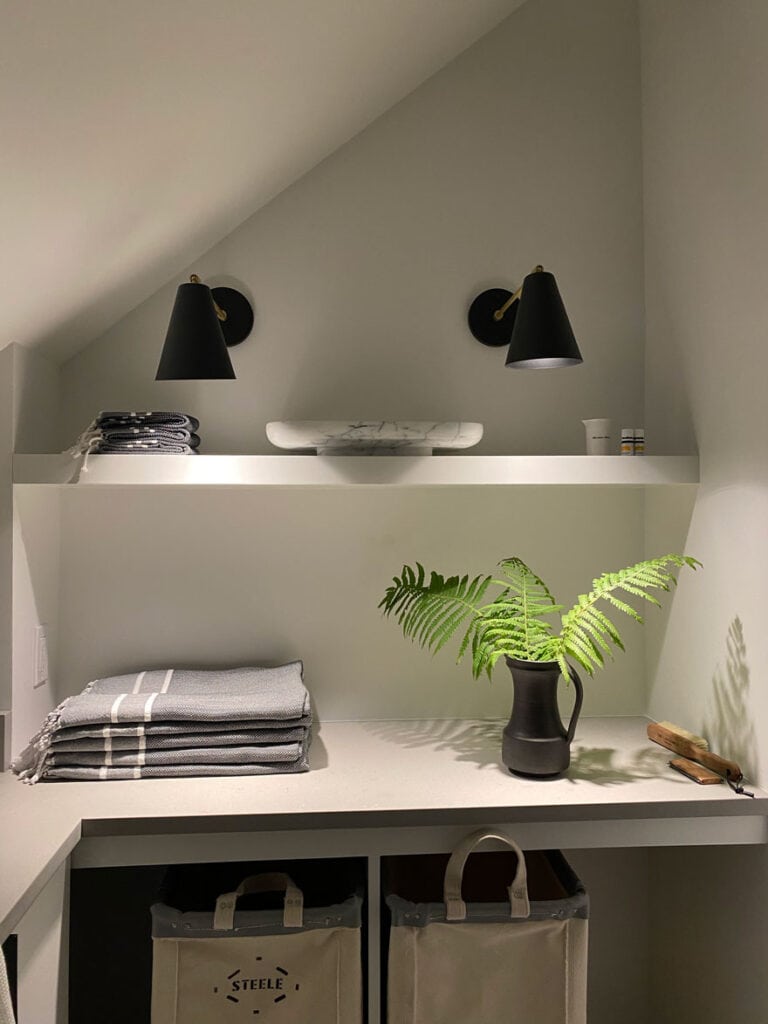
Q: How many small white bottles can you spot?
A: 2